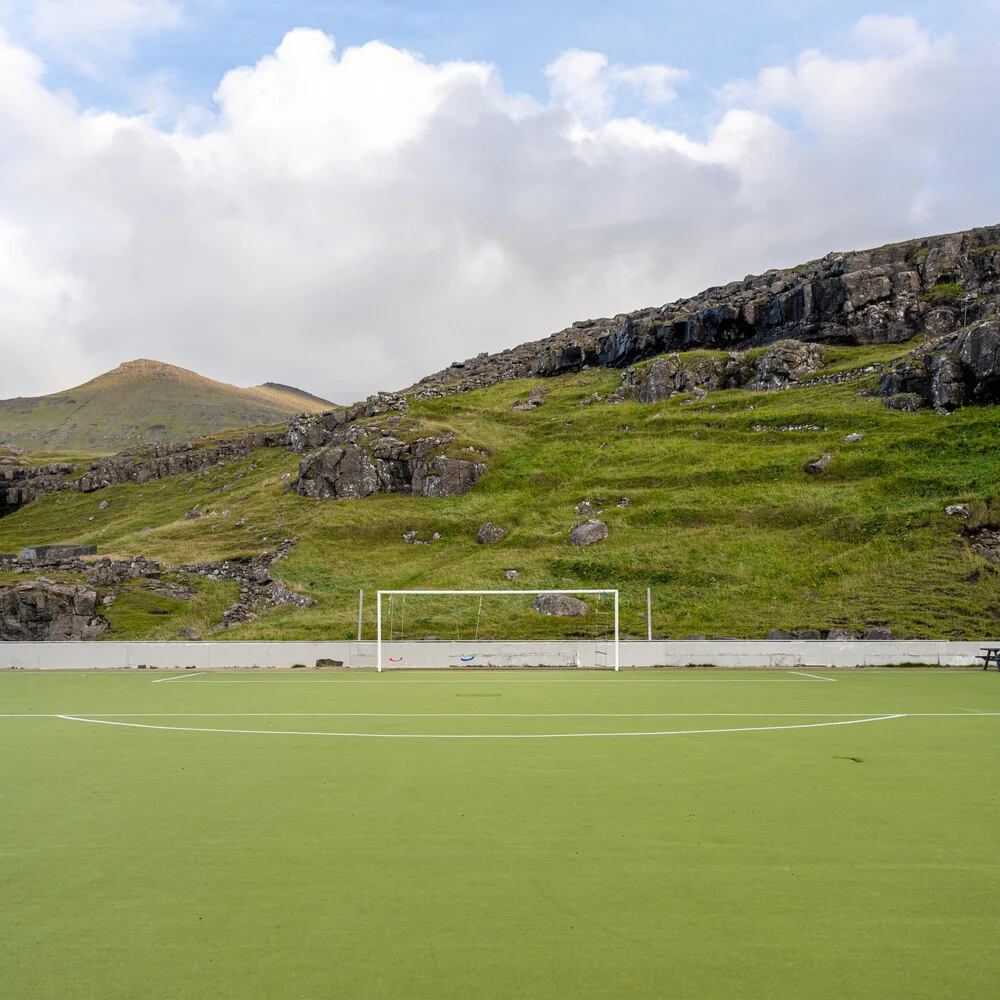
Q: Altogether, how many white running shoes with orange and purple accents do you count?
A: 0